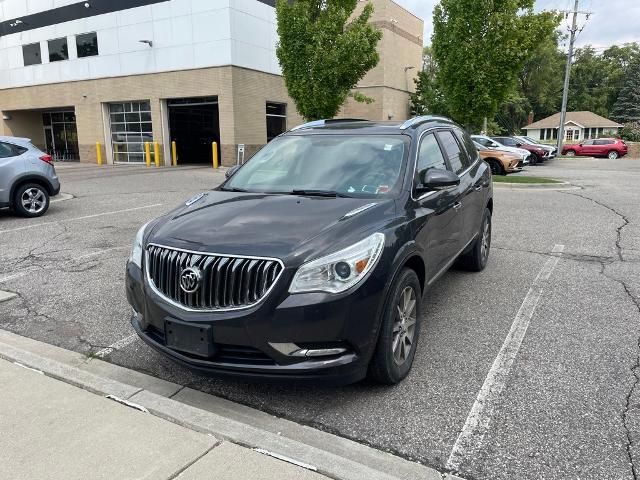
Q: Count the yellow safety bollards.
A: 5